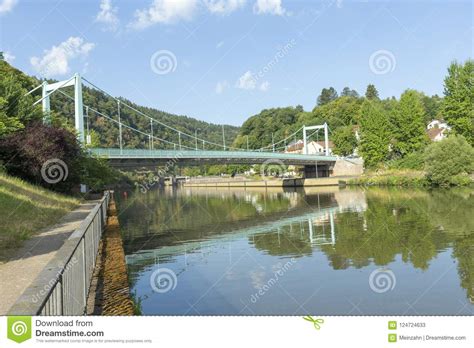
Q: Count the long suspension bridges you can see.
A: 1